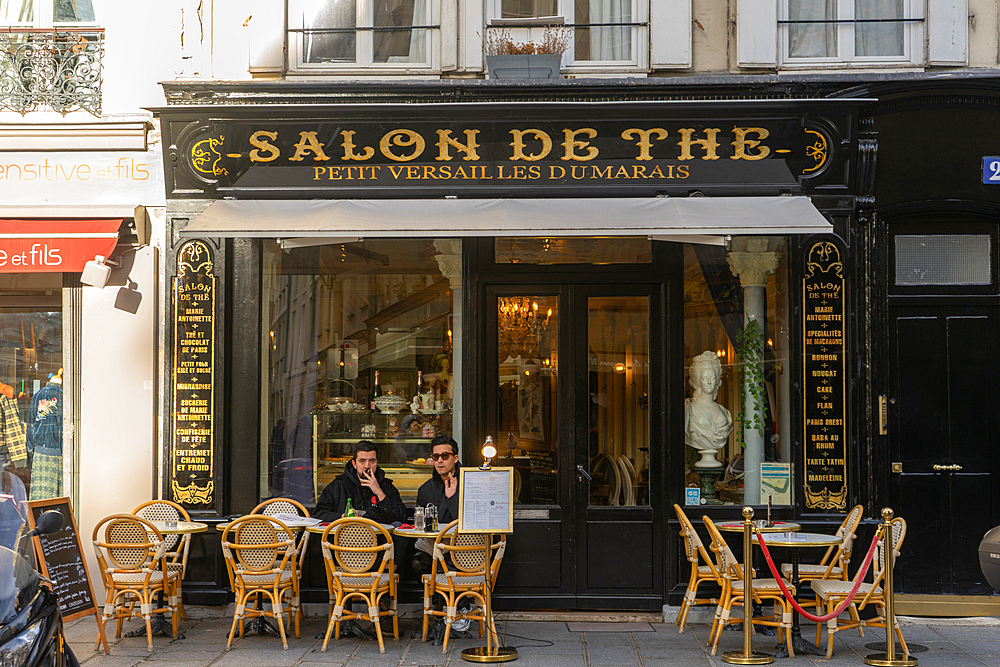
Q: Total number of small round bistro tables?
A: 6